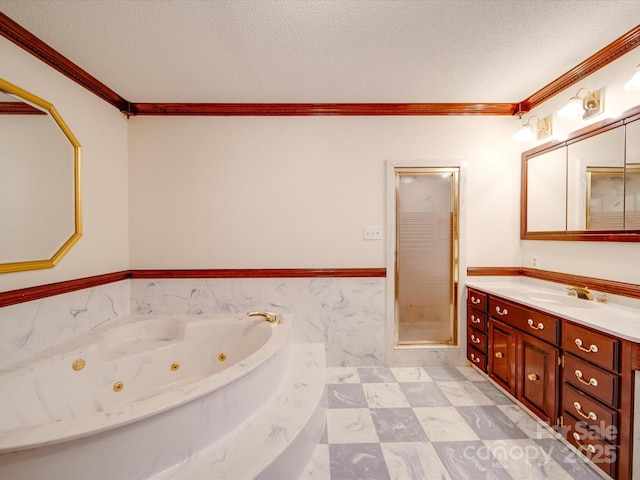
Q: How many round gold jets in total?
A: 4